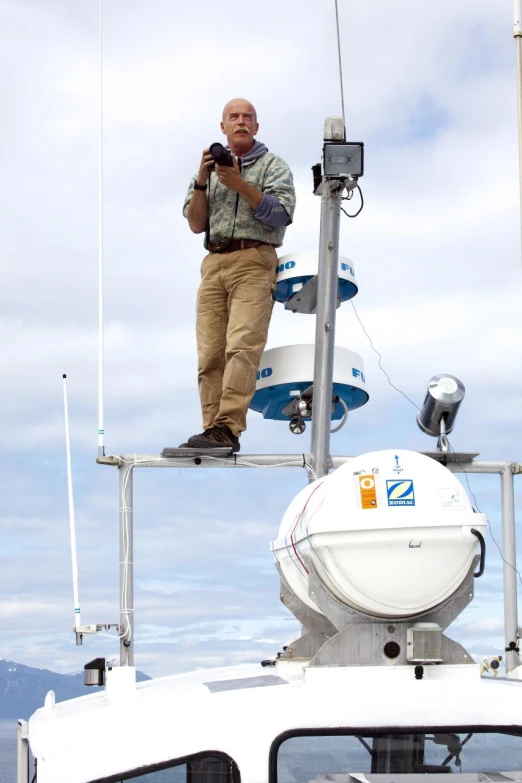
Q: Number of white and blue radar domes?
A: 2